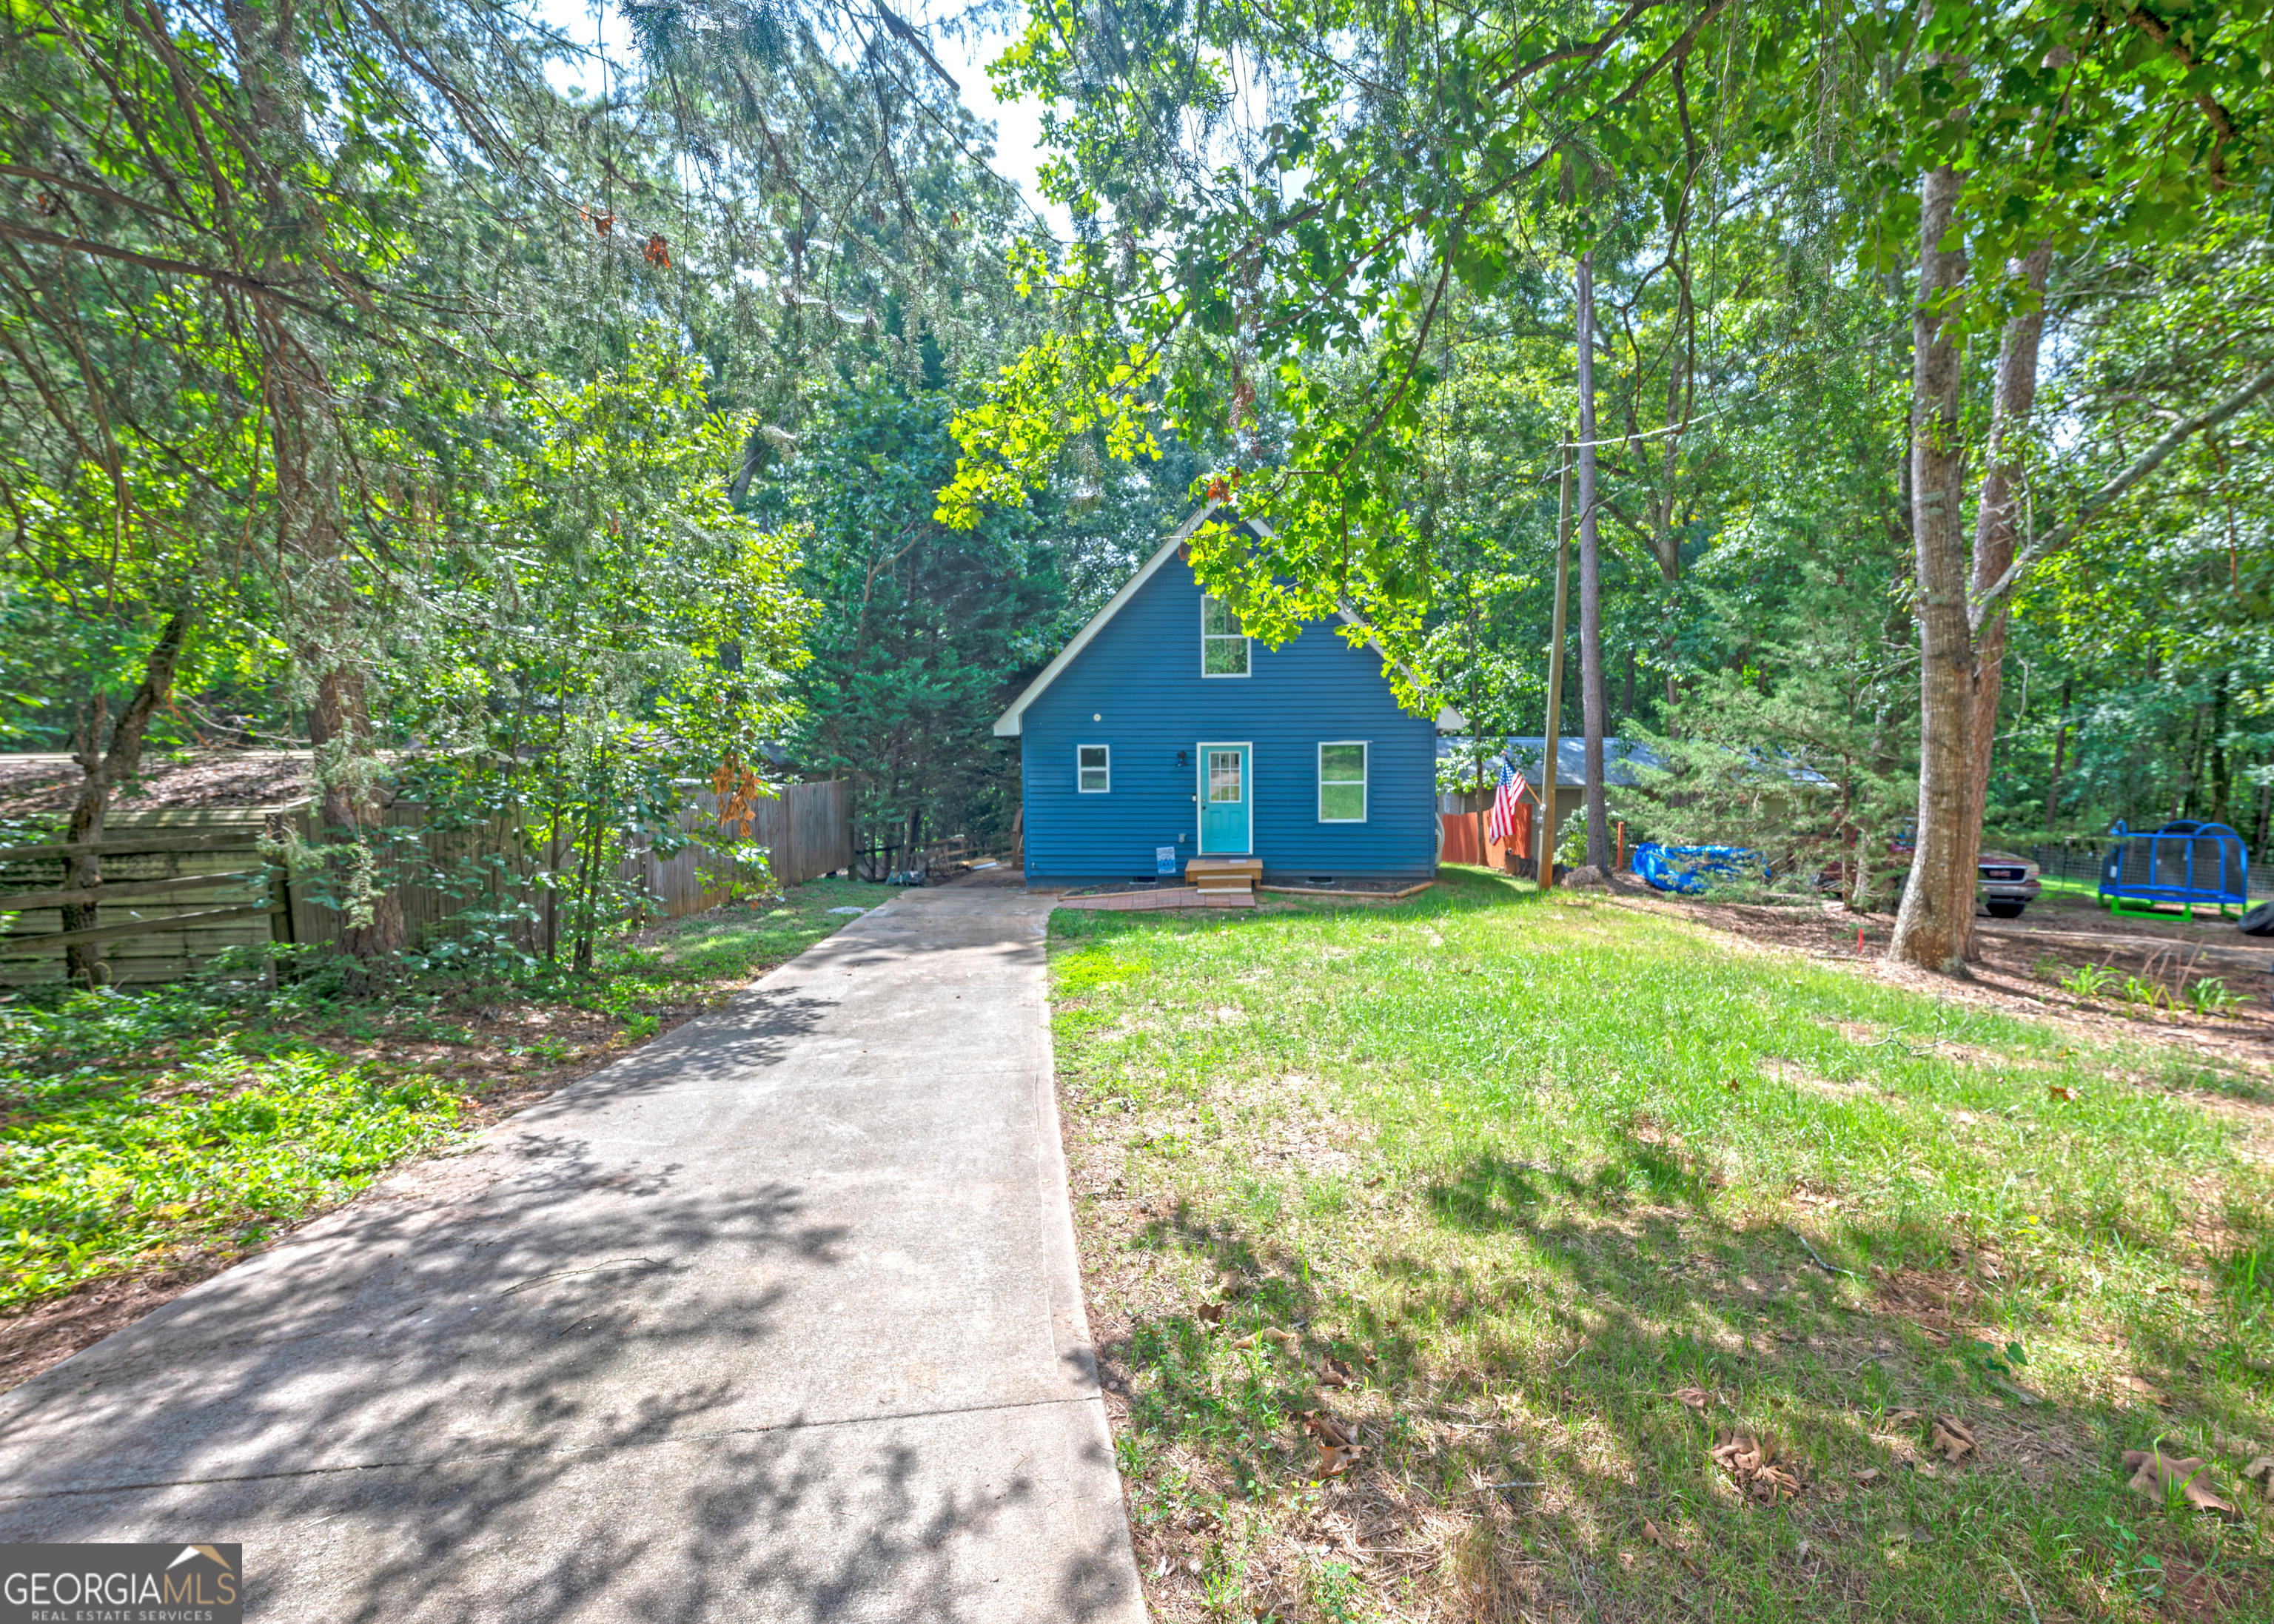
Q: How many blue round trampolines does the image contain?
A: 1